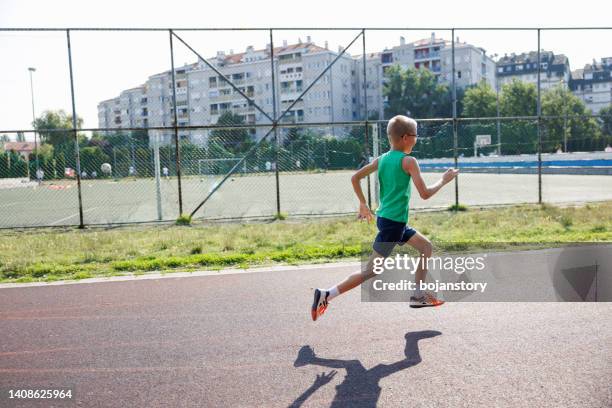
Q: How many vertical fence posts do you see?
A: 6